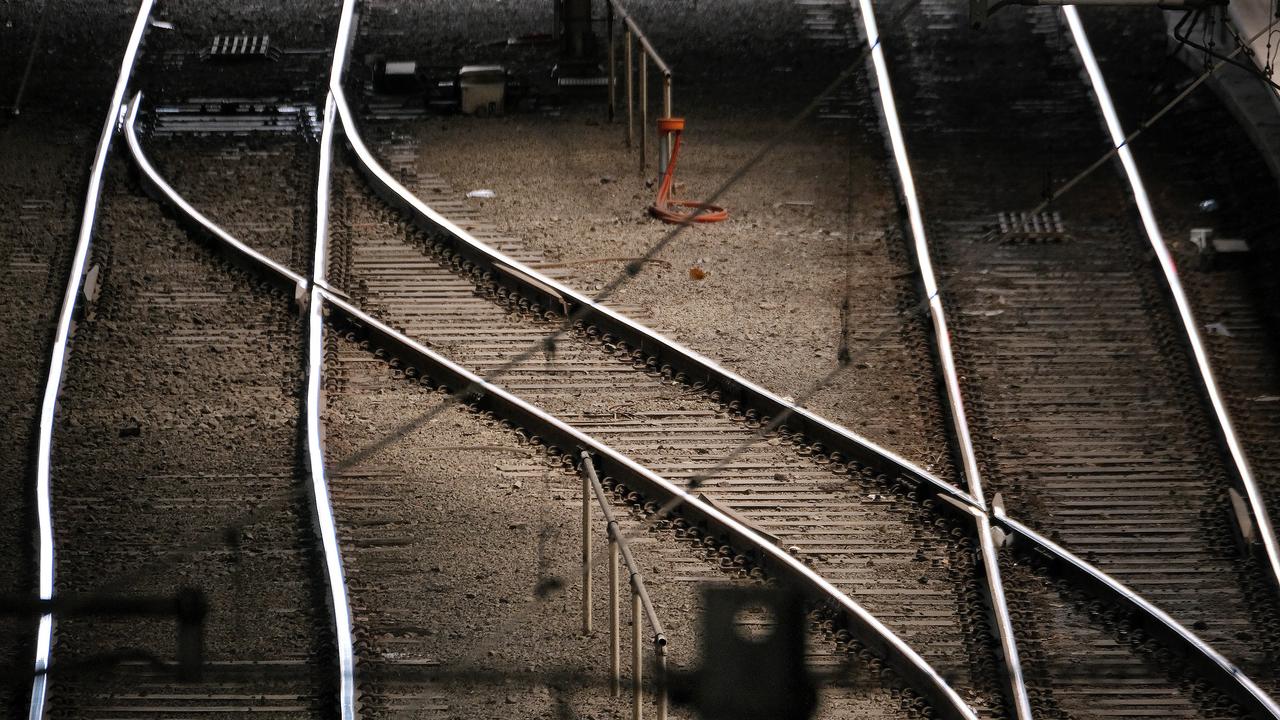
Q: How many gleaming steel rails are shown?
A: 6